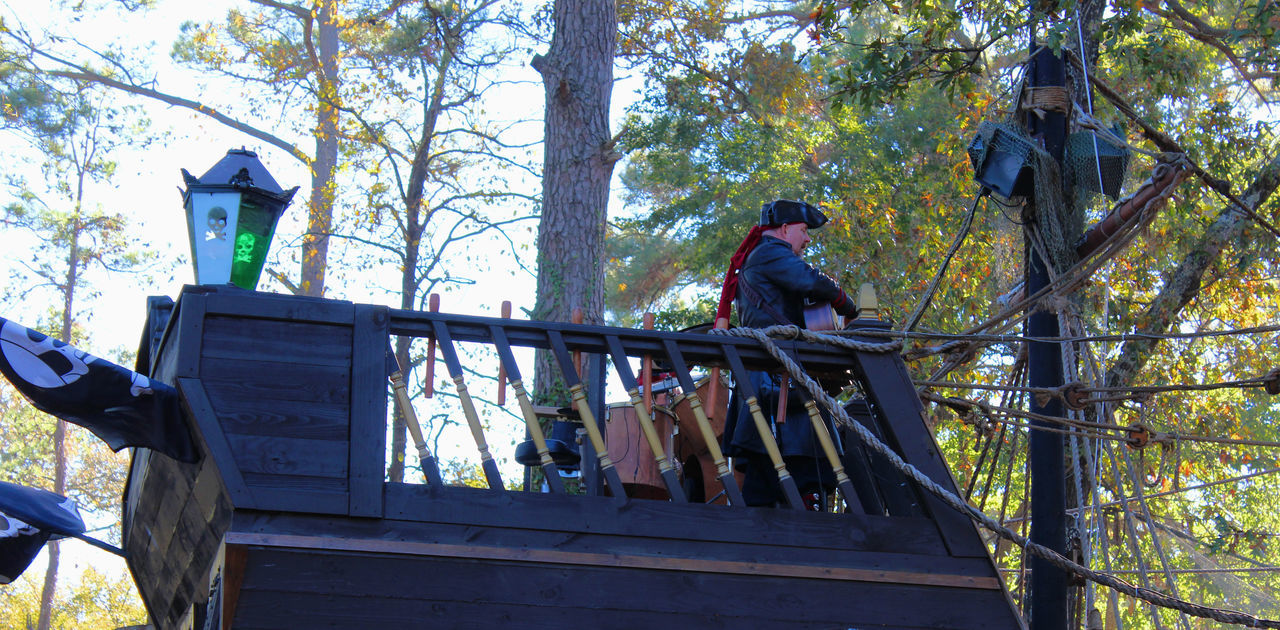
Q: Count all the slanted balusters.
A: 8